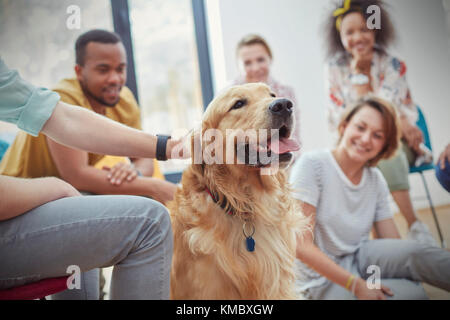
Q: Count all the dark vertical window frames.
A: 2